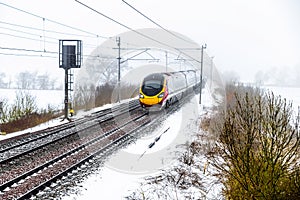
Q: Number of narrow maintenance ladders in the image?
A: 1